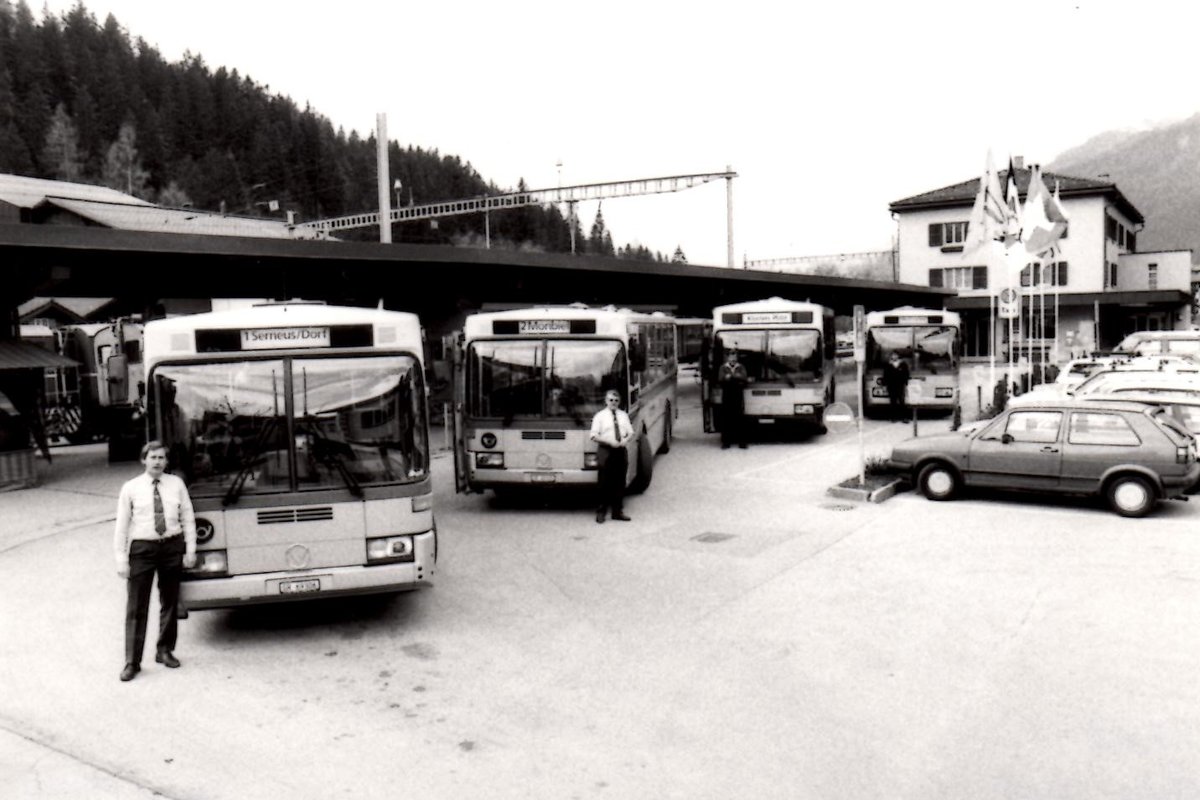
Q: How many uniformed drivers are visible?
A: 4